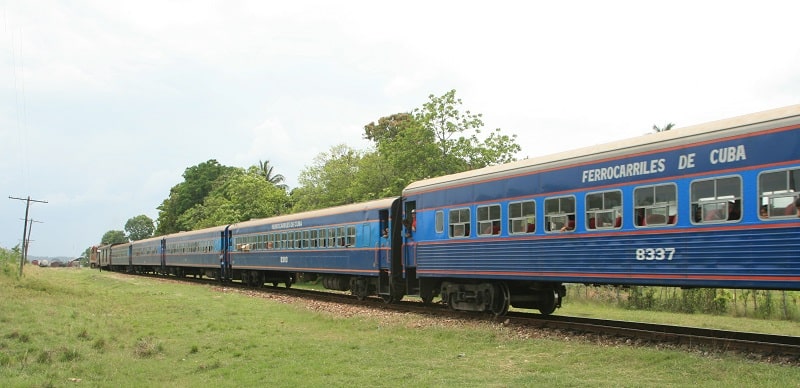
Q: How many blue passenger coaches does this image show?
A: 5